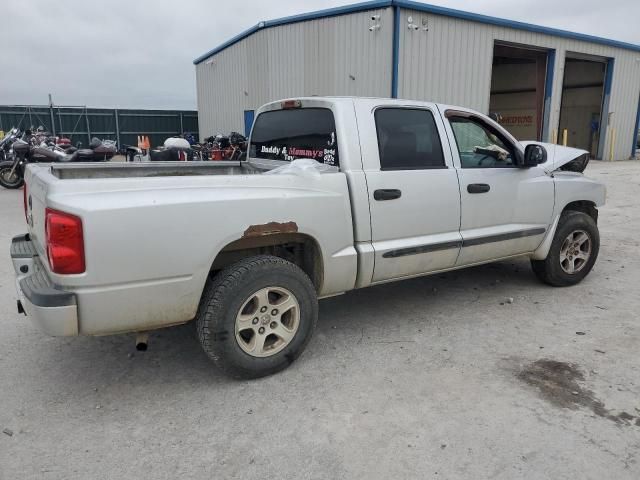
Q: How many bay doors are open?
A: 2